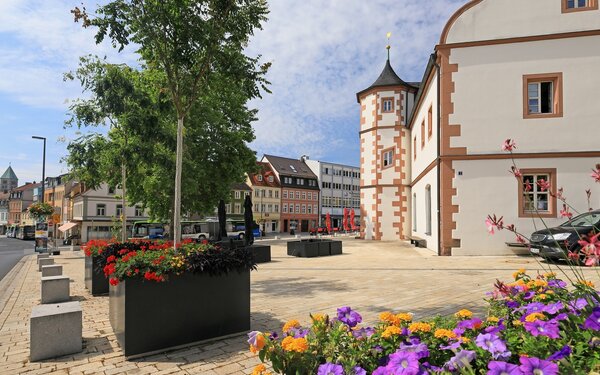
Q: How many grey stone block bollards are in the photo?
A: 5